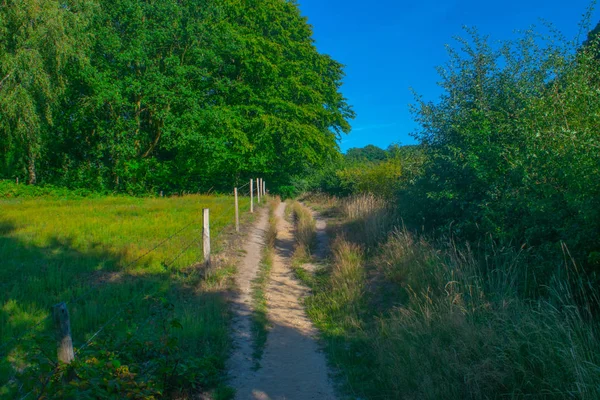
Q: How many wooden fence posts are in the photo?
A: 7